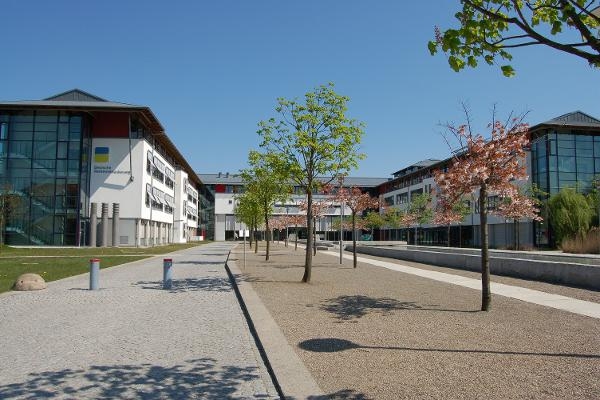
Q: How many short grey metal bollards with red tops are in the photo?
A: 2